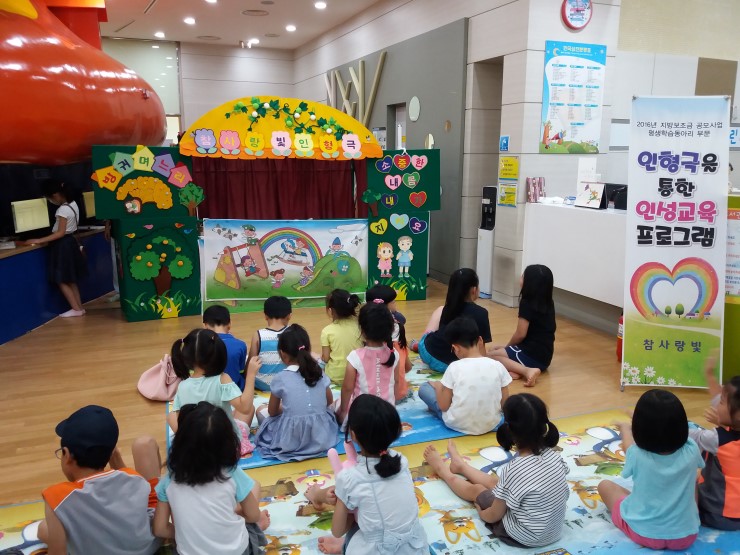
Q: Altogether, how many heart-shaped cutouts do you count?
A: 10